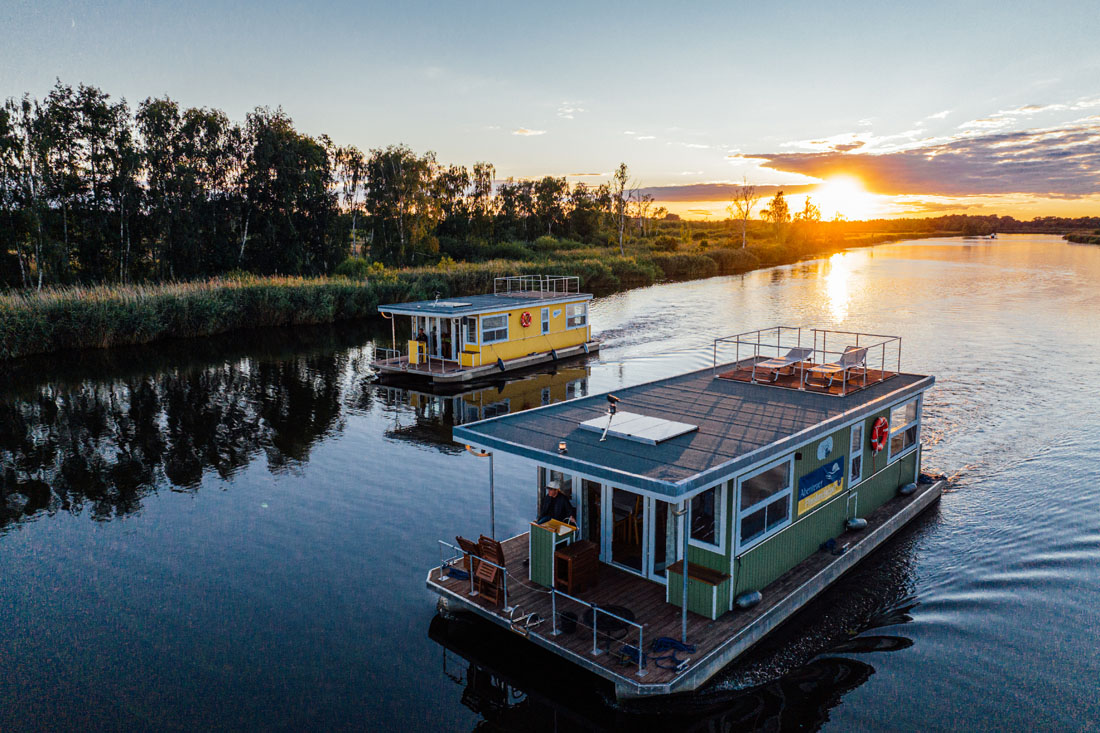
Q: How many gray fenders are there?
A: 3